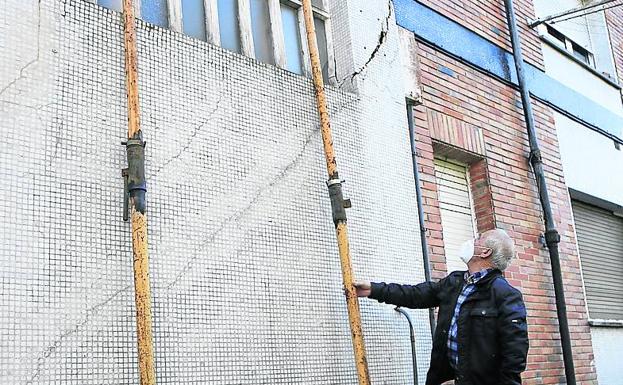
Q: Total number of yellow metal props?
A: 2